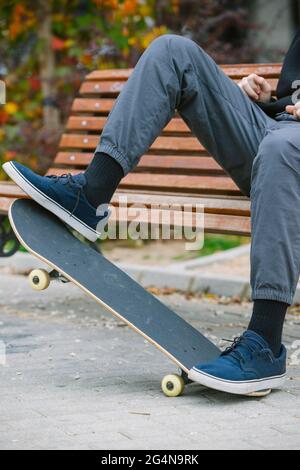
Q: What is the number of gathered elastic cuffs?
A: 2